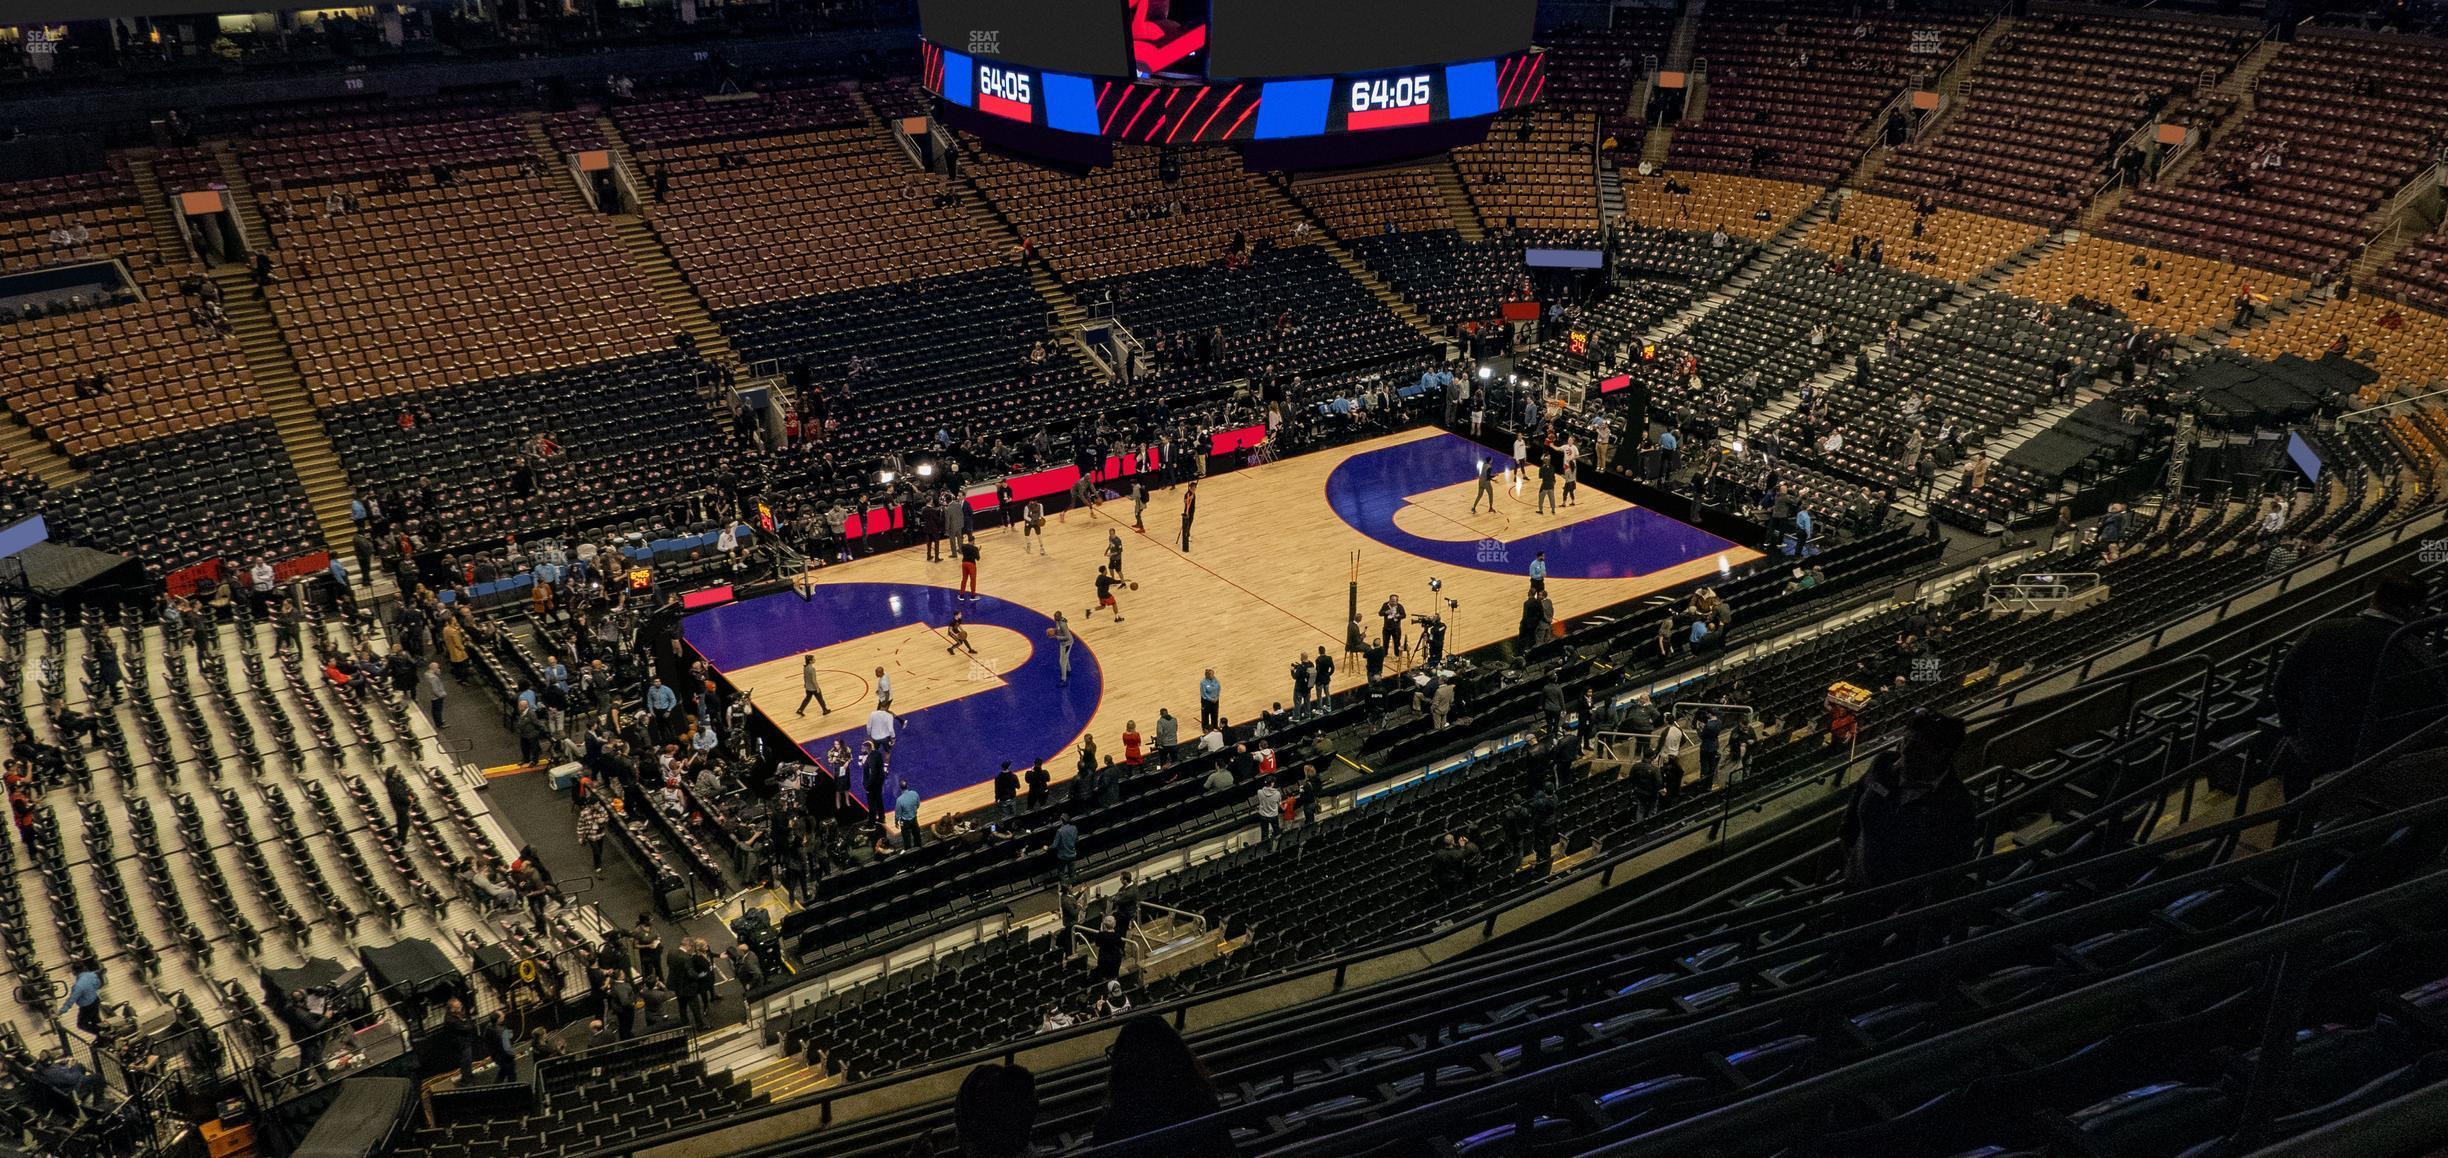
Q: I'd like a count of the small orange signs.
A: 6